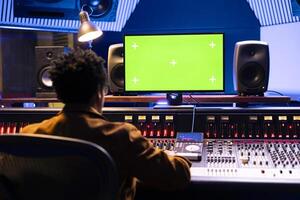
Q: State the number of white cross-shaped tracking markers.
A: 5